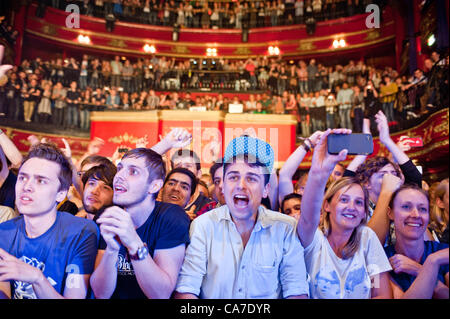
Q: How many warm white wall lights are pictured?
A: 5